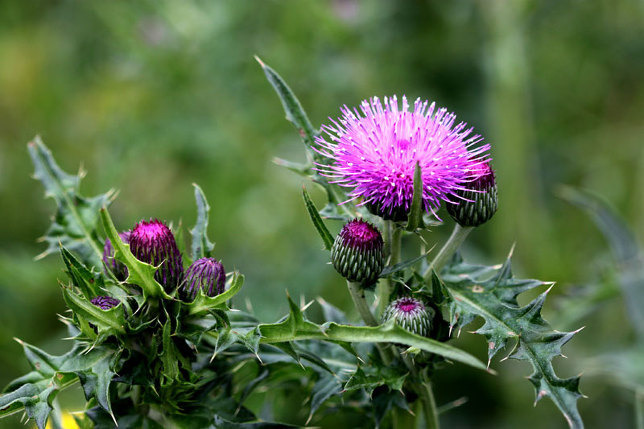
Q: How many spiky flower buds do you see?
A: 7